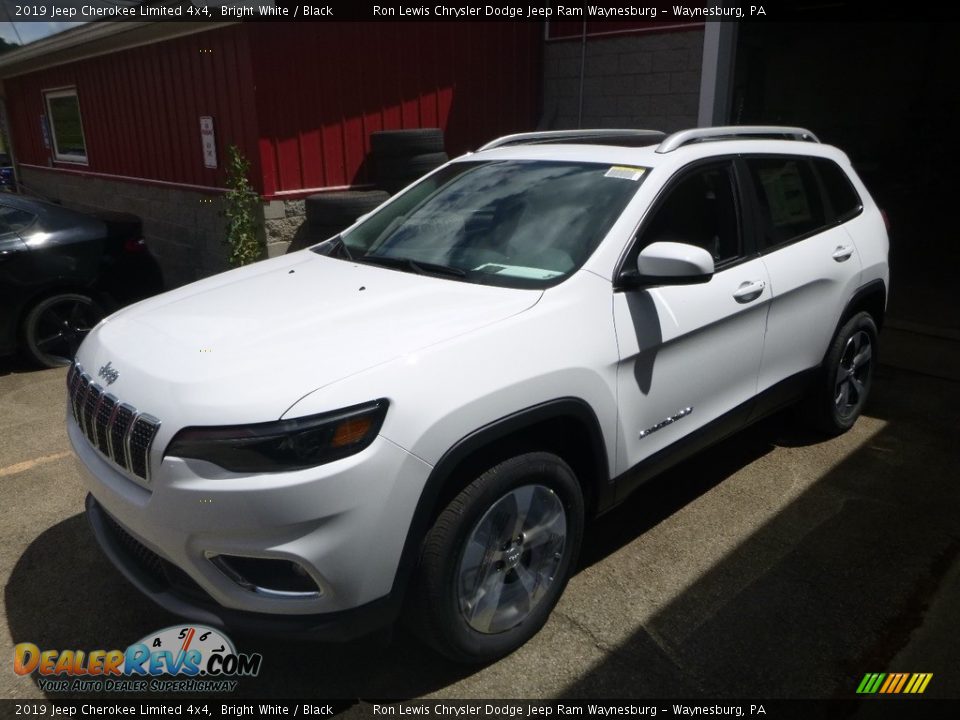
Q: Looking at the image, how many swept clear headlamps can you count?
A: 1